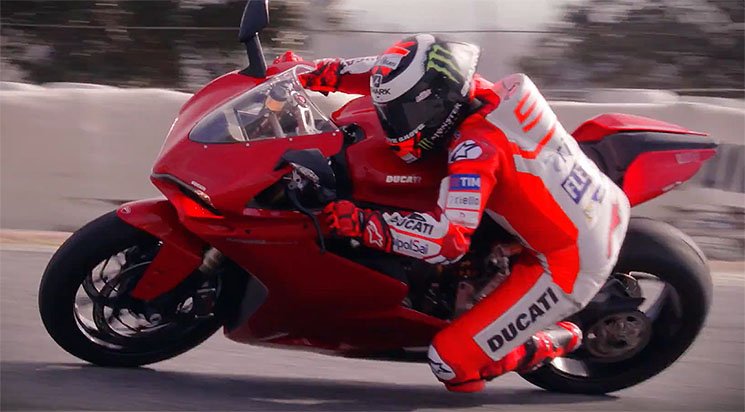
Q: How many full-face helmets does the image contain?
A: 1